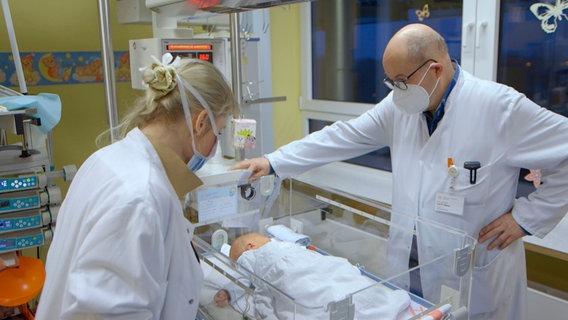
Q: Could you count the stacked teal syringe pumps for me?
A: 4